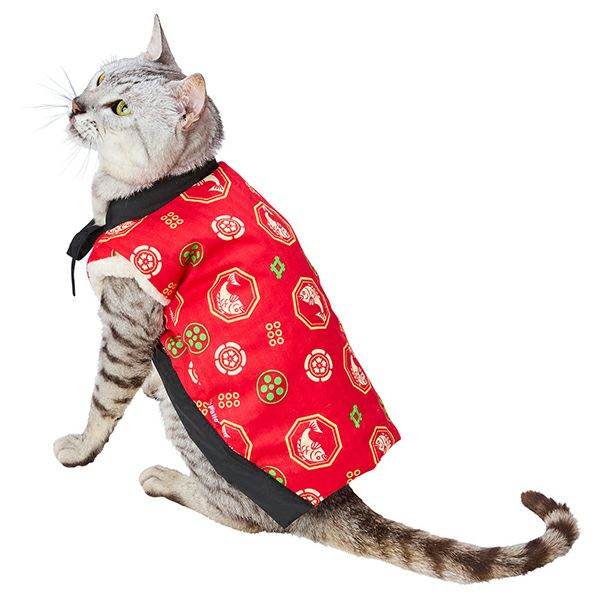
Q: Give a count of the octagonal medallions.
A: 10